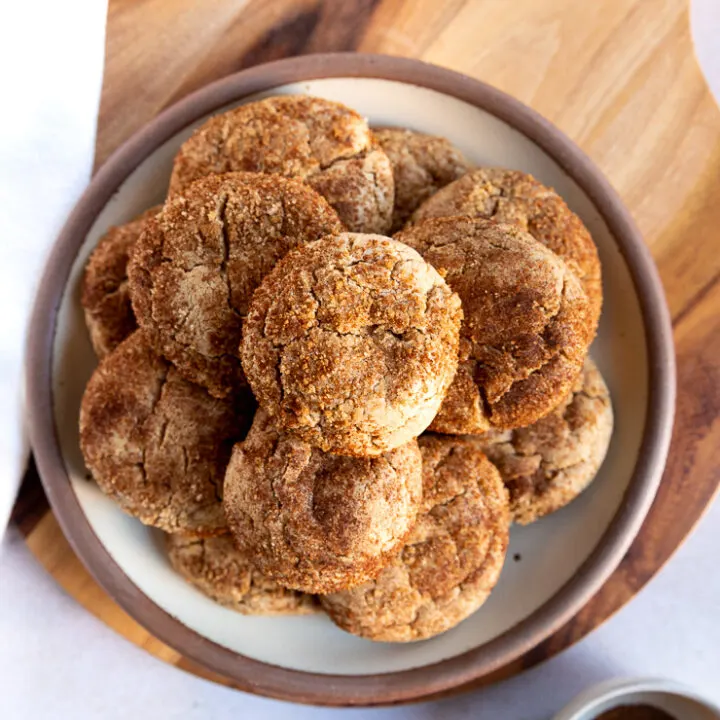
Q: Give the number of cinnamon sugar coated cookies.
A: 12